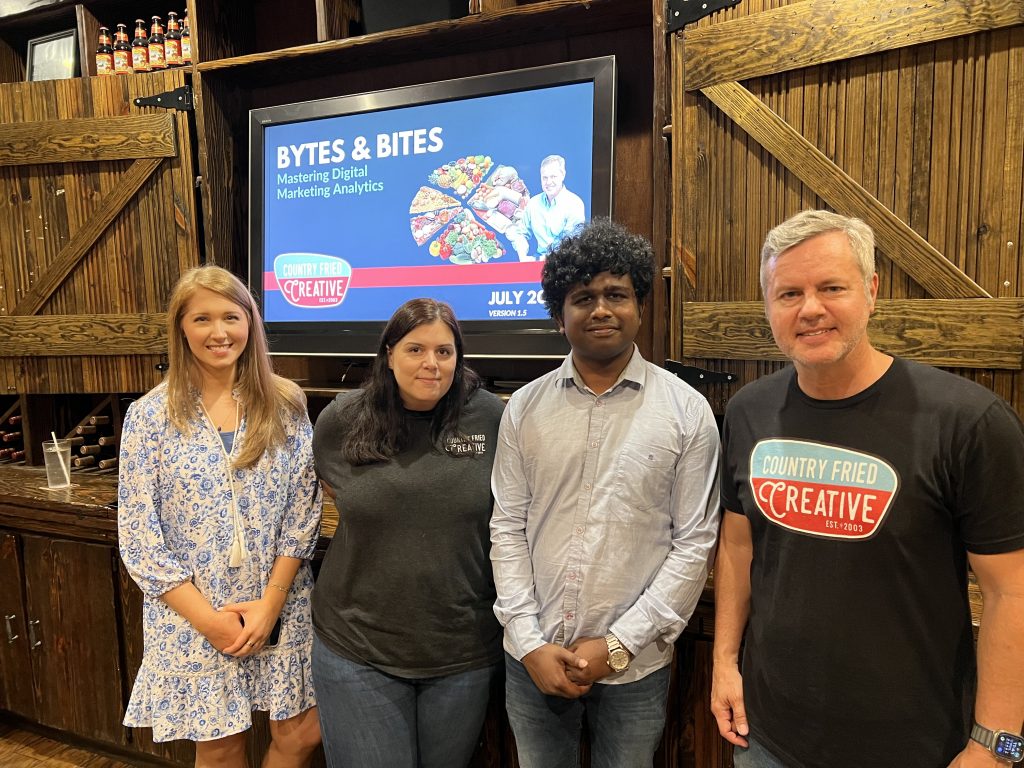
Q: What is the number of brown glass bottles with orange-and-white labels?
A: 6